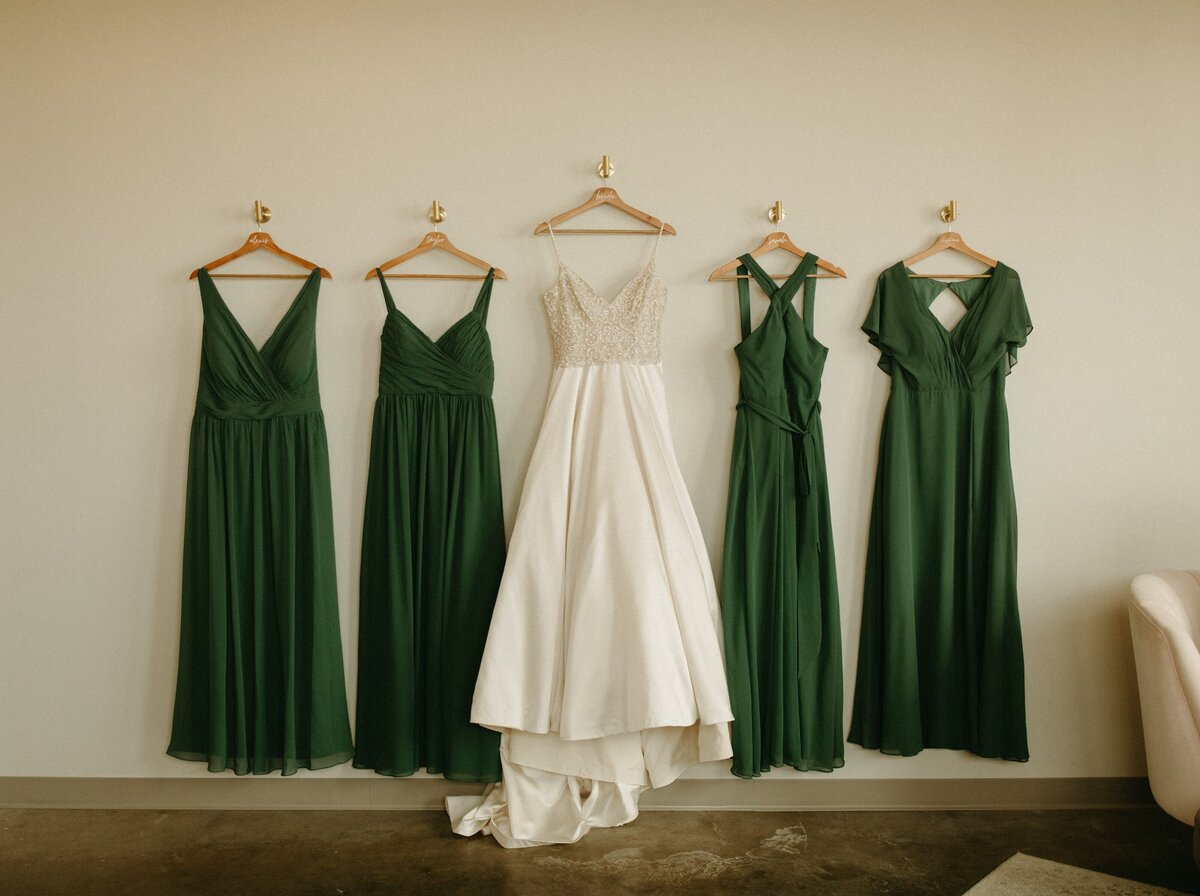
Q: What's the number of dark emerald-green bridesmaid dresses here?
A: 4